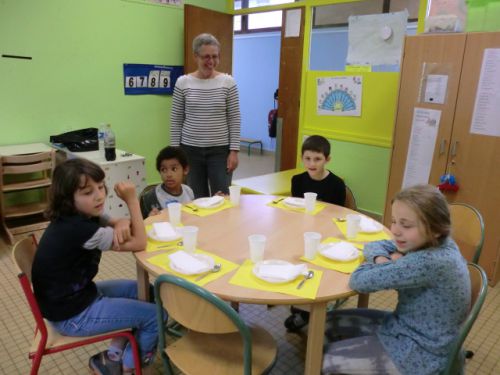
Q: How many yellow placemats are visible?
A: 7